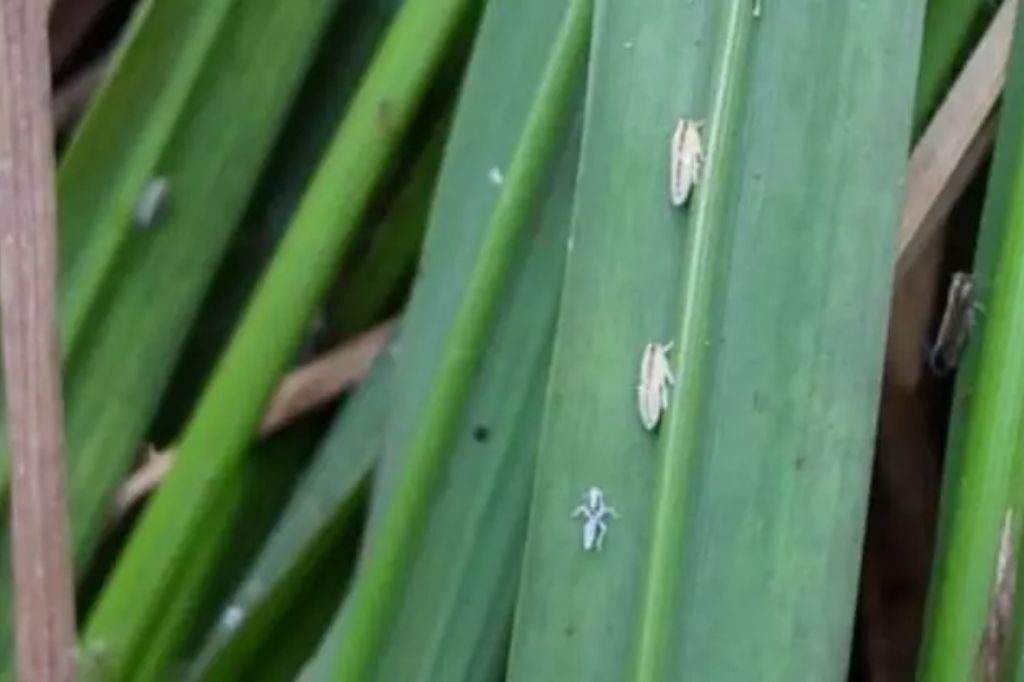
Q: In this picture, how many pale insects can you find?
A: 3